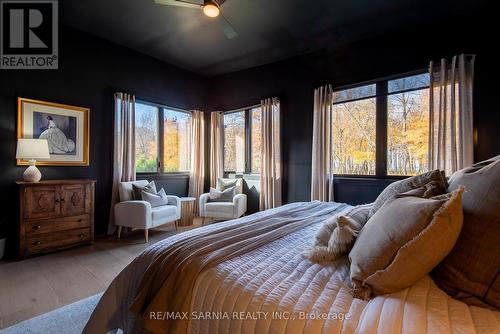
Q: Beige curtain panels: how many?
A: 6